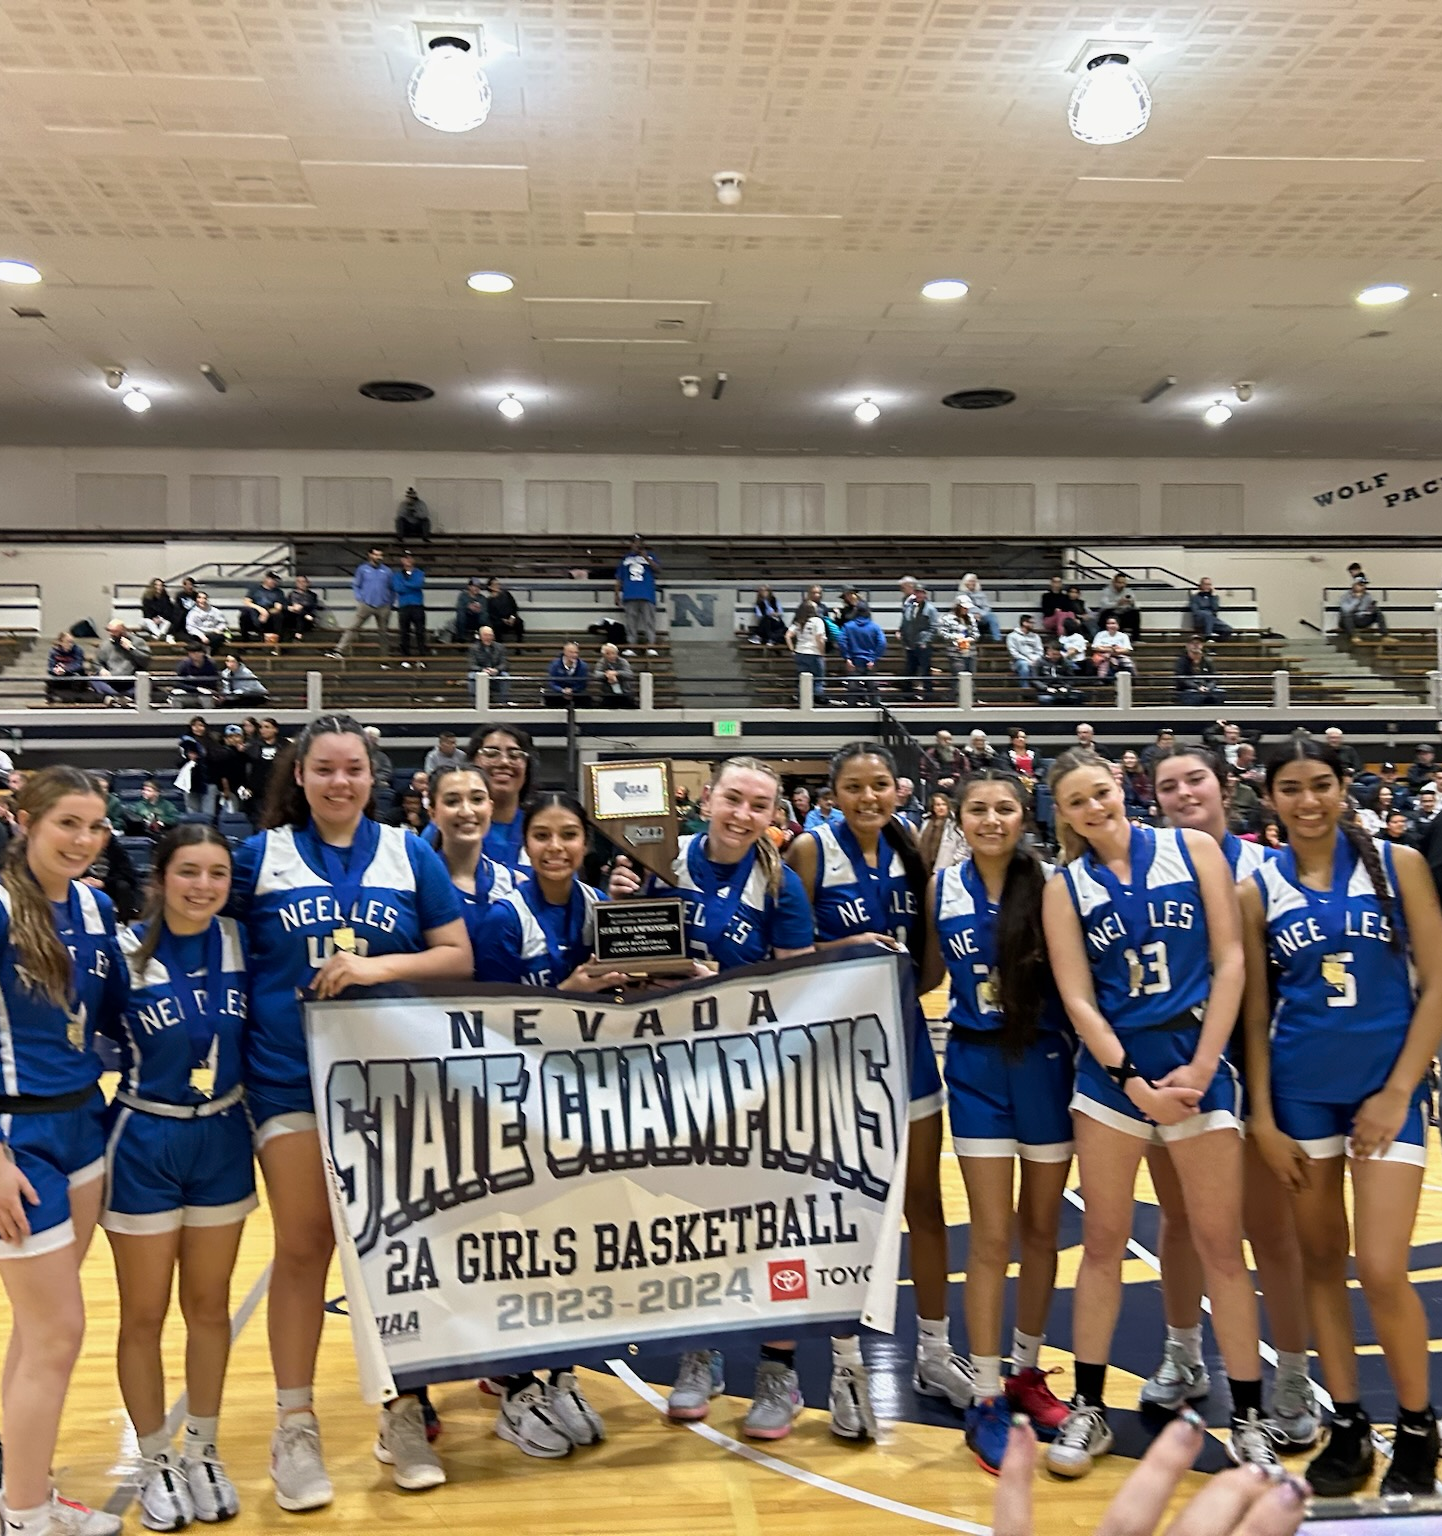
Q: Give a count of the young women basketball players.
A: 12